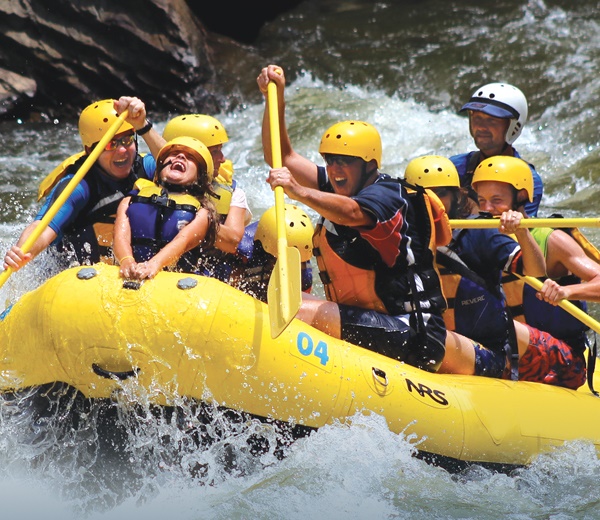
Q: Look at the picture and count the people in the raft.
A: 8